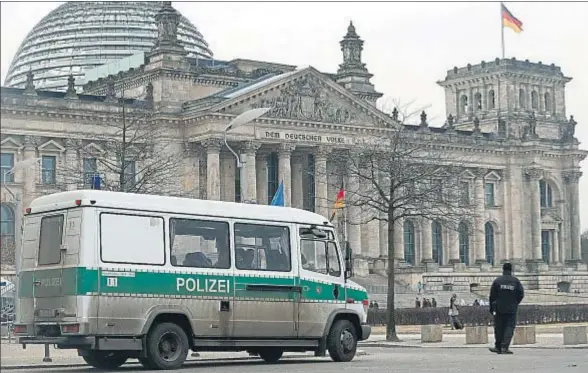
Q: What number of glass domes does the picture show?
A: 1